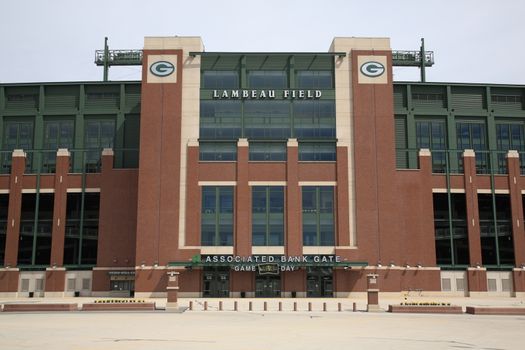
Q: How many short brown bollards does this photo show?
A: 12